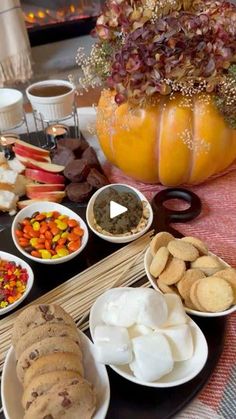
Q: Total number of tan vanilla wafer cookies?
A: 11